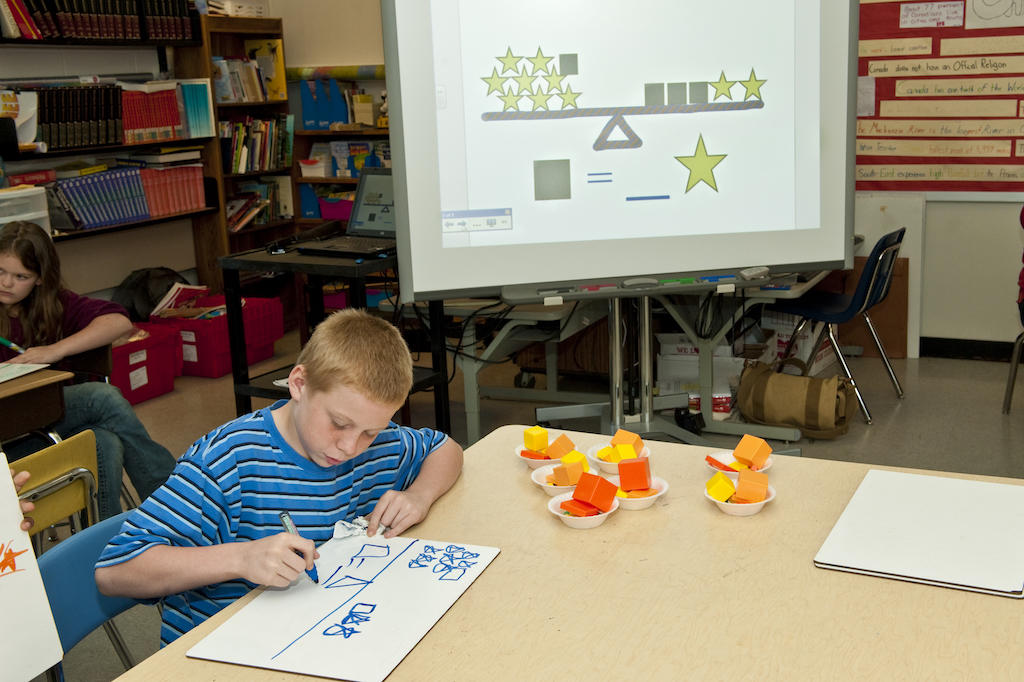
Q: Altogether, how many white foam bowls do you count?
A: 7